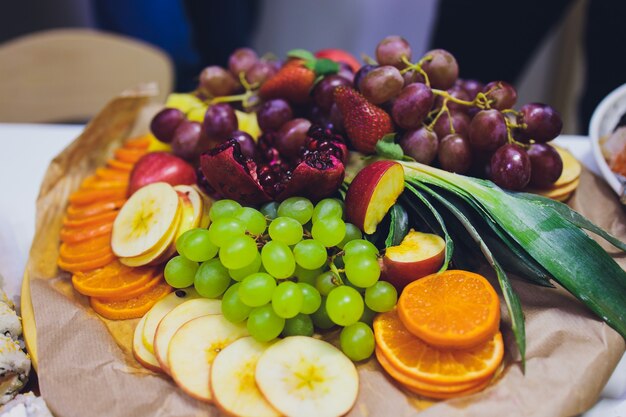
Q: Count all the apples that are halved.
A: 2